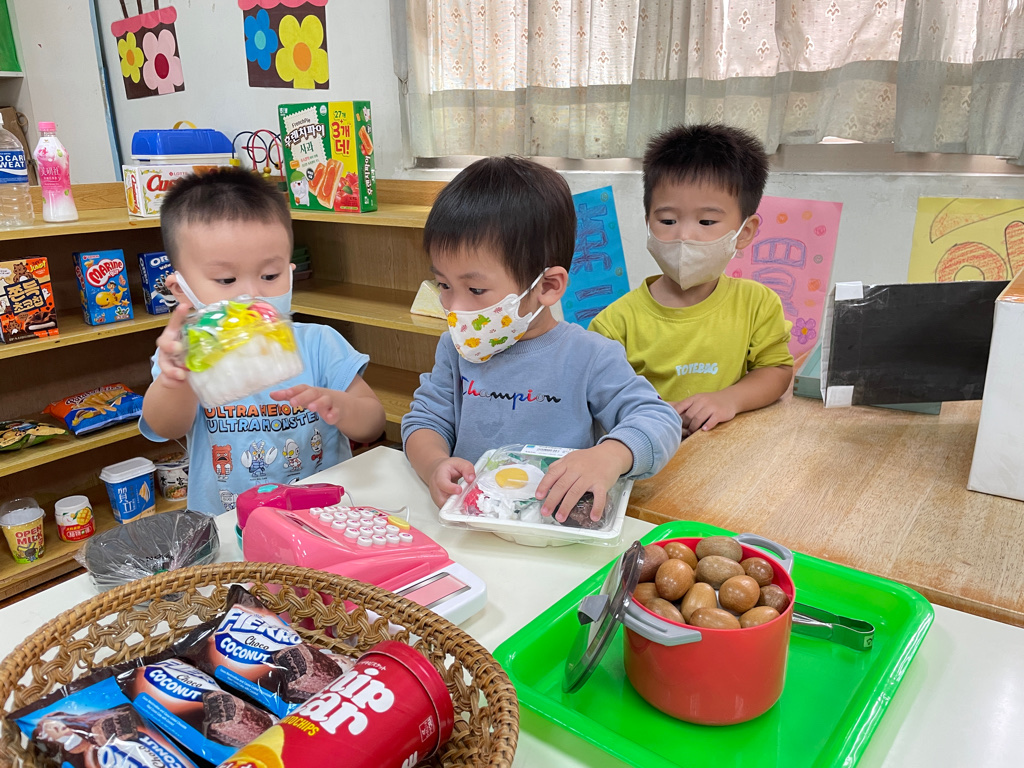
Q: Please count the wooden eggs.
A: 13